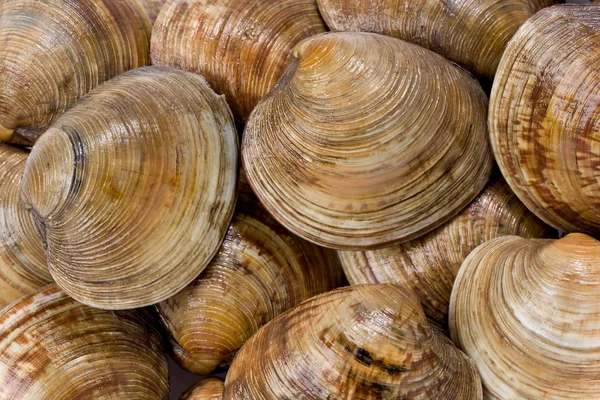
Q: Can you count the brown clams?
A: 13